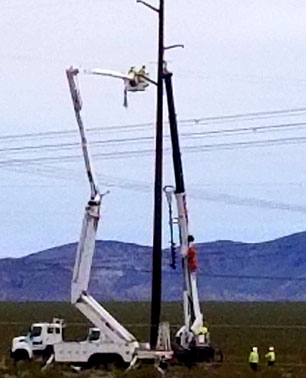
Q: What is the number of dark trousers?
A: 2